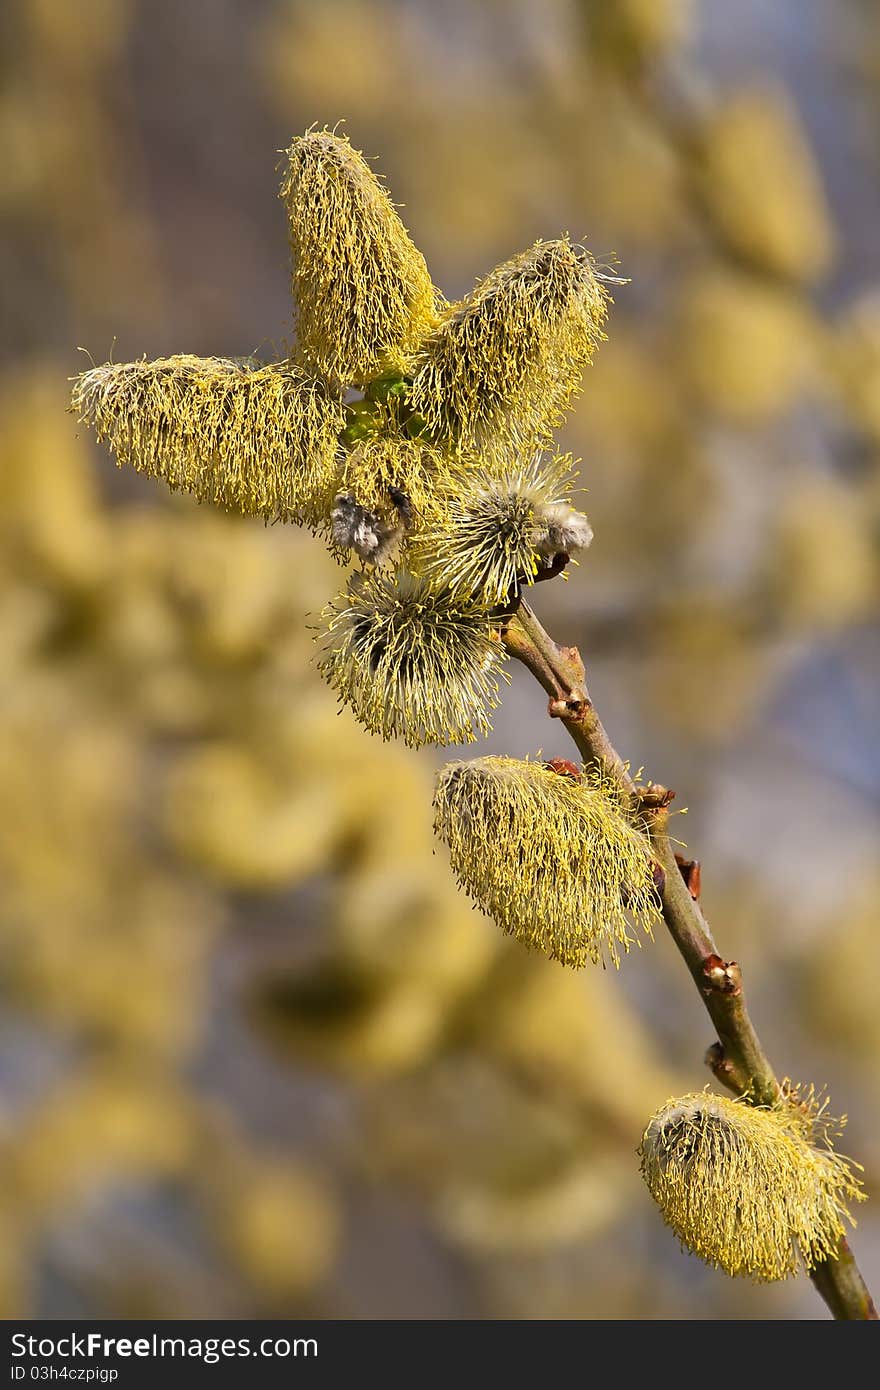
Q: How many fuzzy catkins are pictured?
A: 8